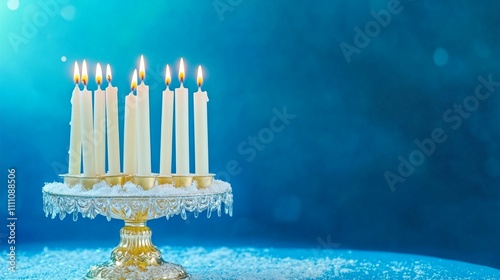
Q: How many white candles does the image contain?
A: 9